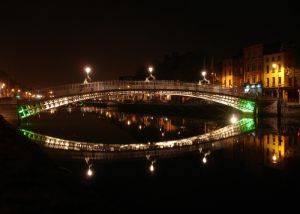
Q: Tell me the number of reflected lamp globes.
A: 3